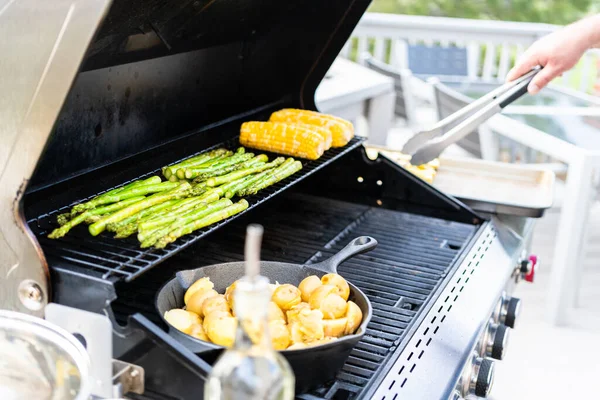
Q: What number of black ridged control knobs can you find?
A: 3